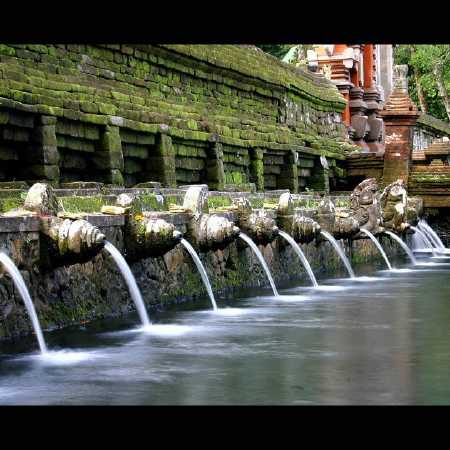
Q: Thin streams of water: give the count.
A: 11